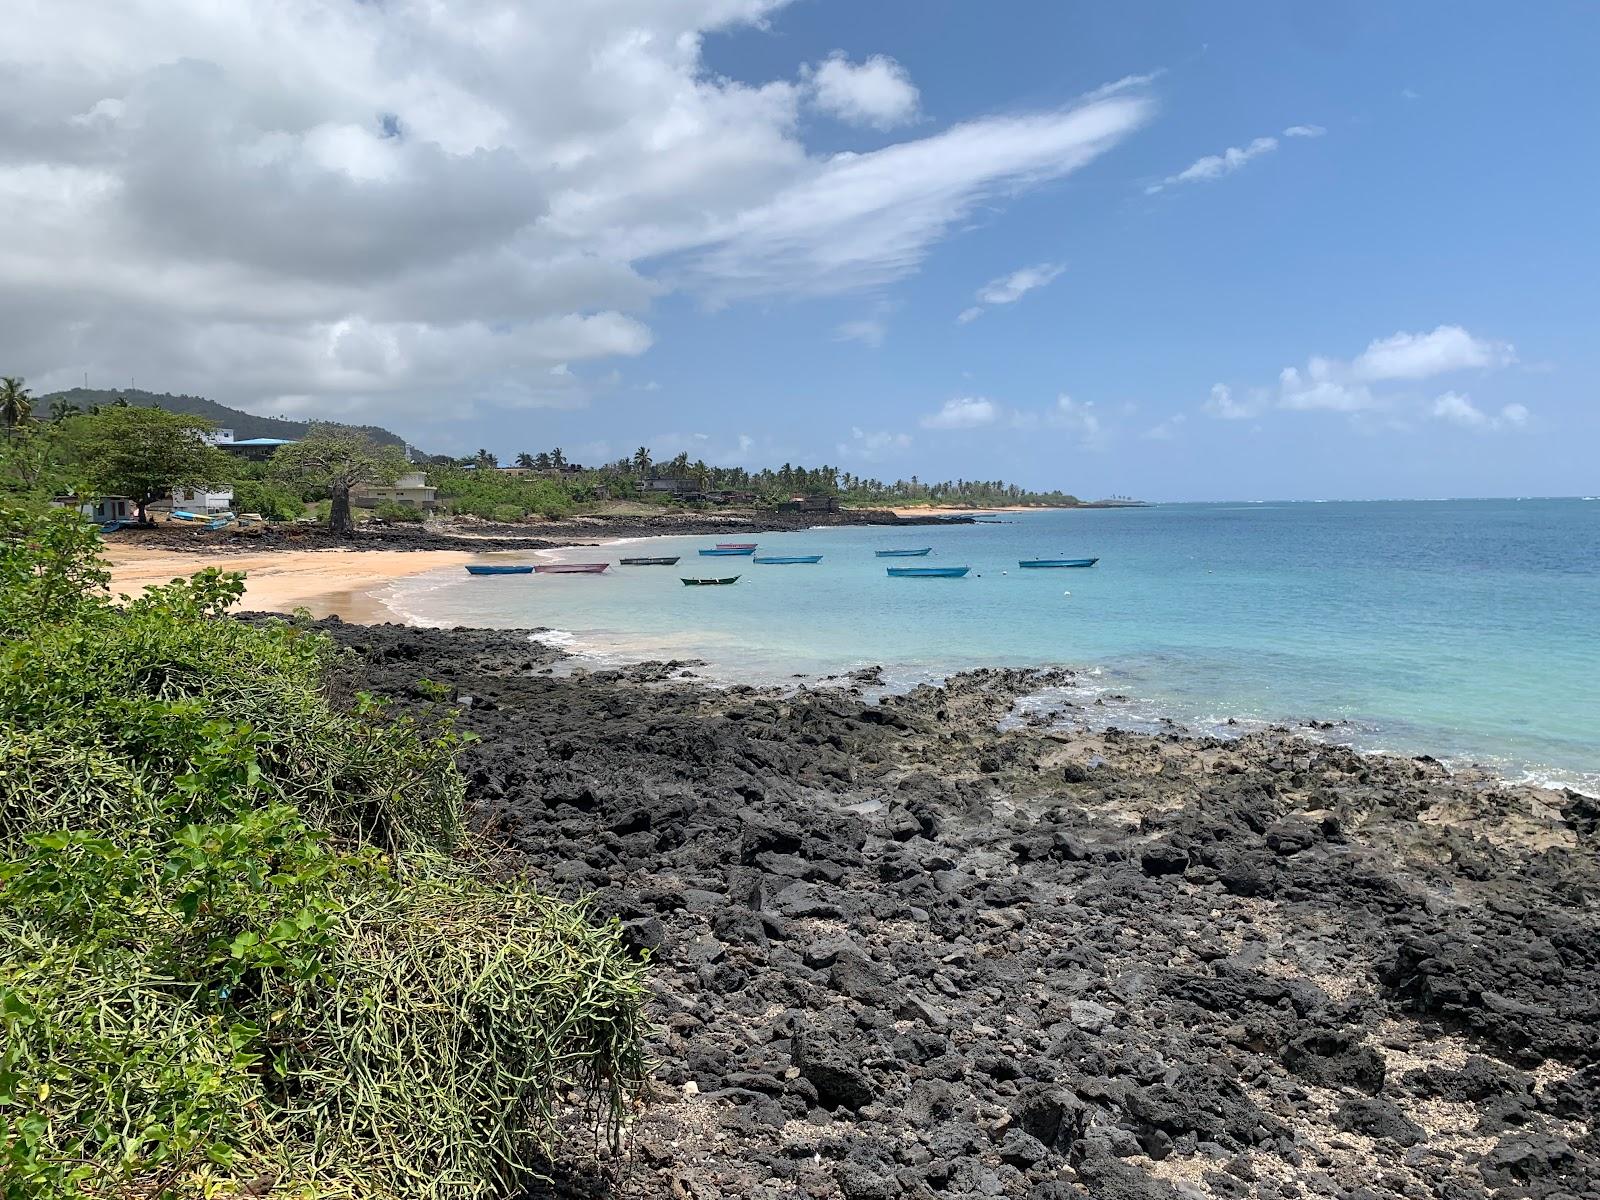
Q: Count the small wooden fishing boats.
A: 10